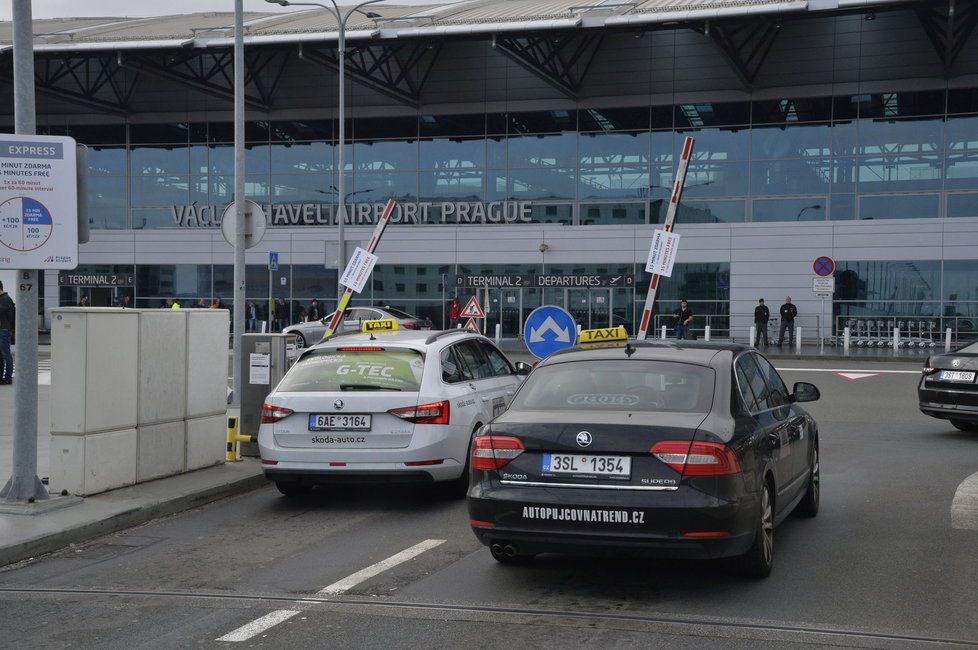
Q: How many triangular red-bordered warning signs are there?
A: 2